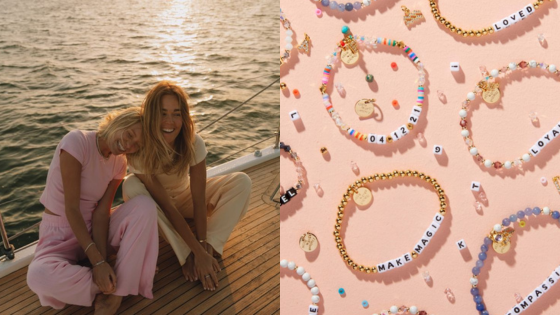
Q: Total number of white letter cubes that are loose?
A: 5